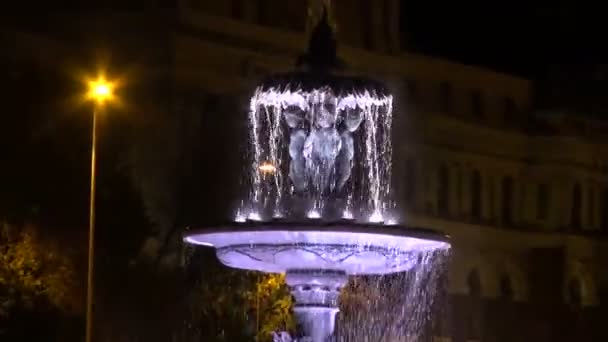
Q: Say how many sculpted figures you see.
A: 3